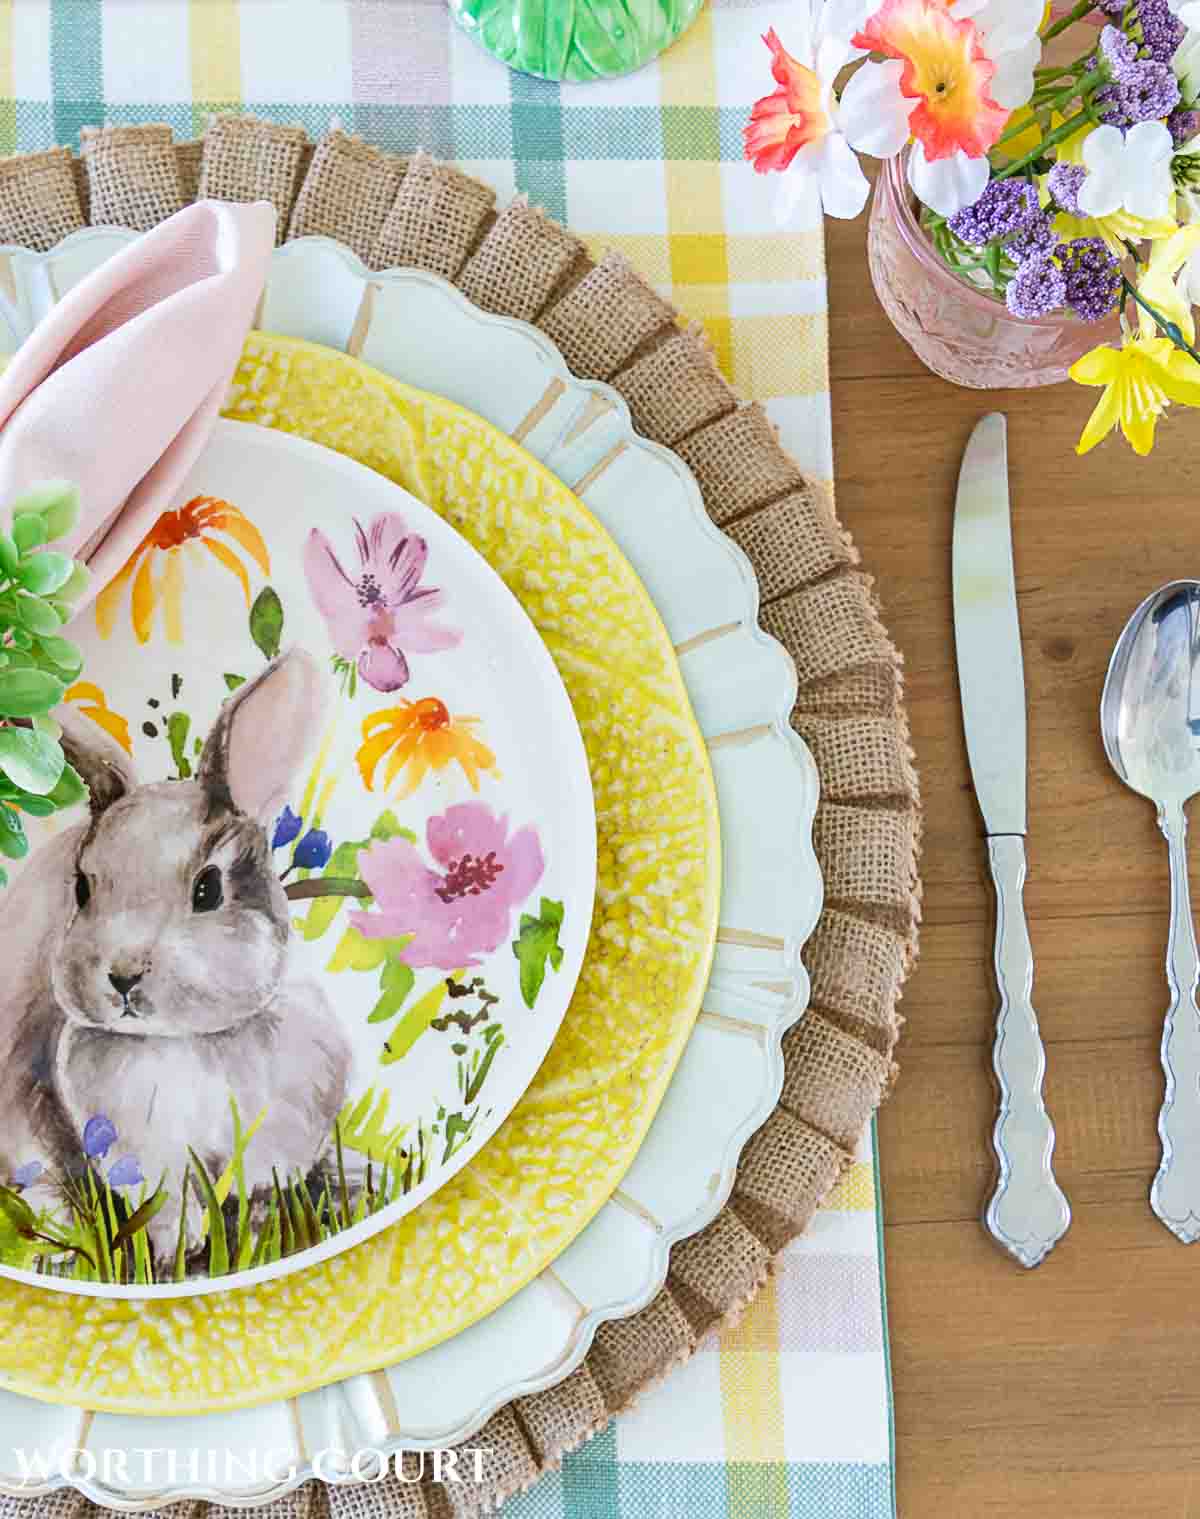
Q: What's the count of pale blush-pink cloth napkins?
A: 1